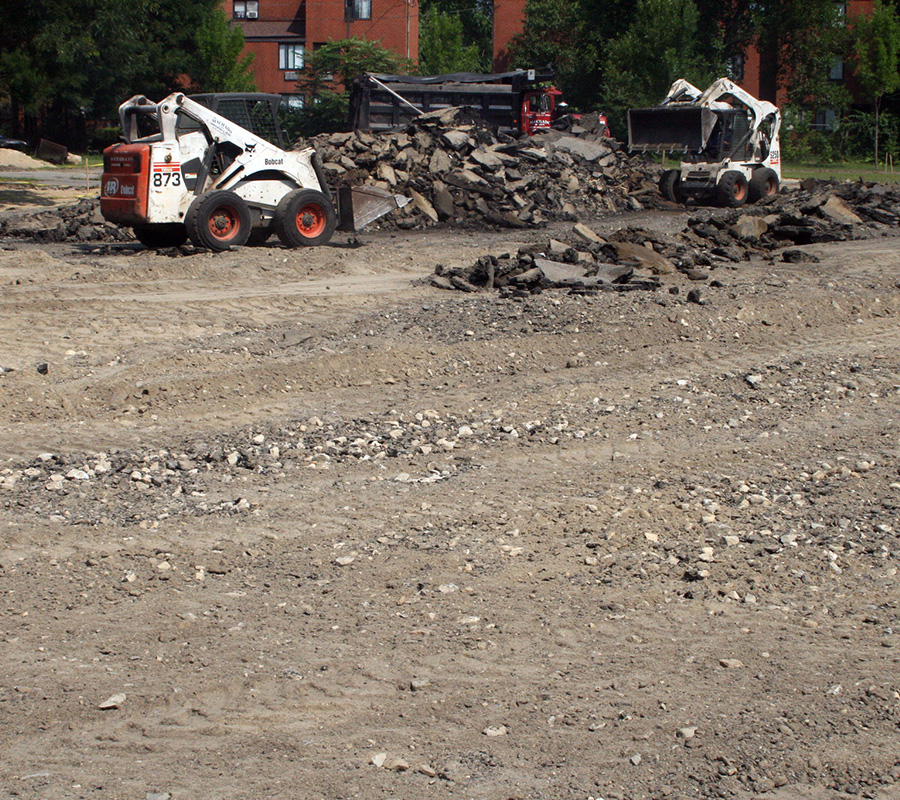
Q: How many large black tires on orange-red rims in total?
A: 4